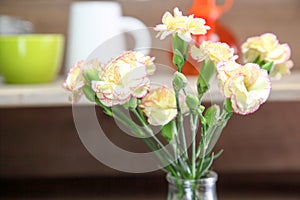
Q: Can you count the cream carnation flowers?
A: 7